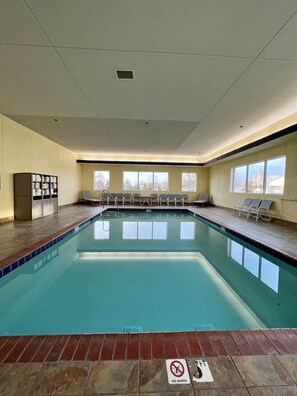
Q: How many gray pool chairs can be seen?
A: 15